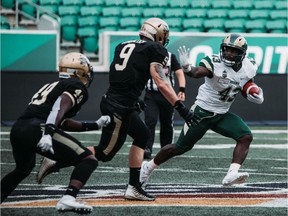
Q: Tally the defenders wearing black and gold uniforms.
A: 2